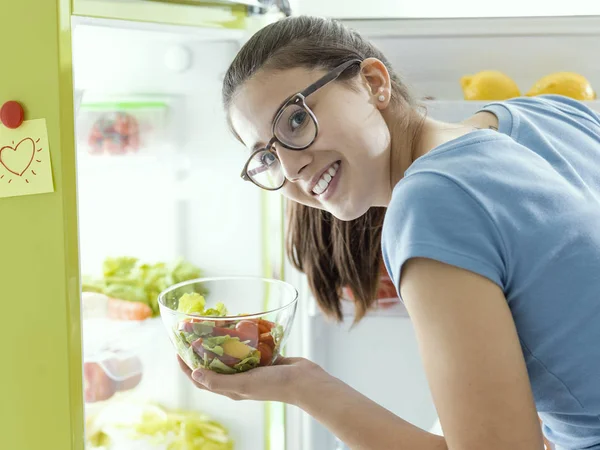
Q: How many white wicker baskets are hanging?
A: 0